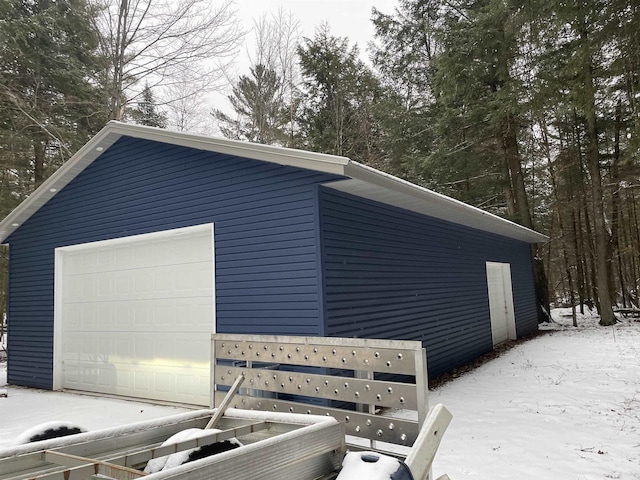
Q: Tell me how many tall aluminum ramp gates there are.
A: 1